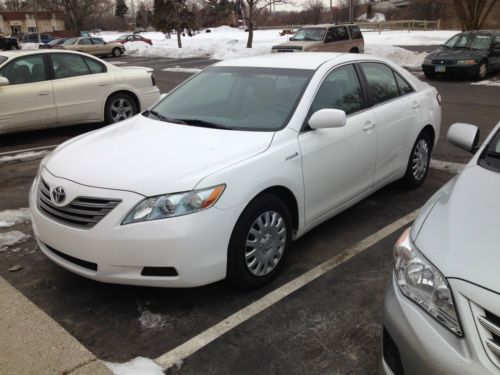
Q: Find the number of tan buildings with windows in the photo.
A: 1